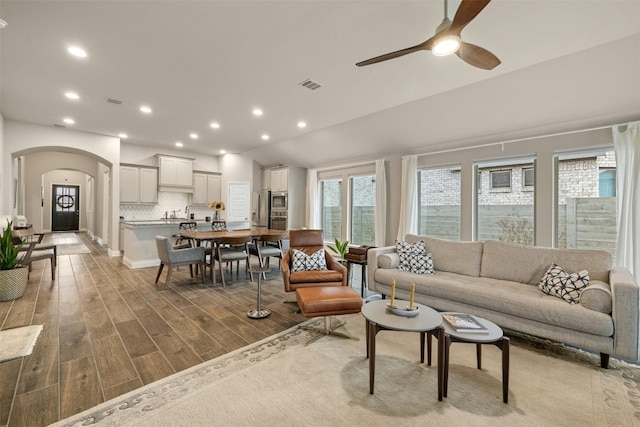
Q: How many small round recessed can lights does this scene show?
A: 12